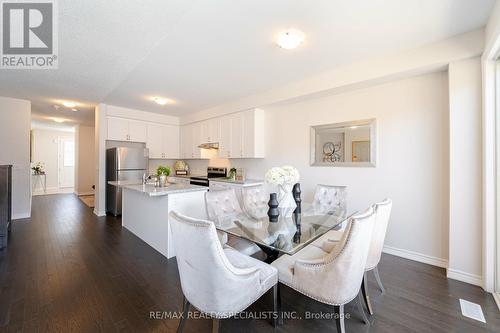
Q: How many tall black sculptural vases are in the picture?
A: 2